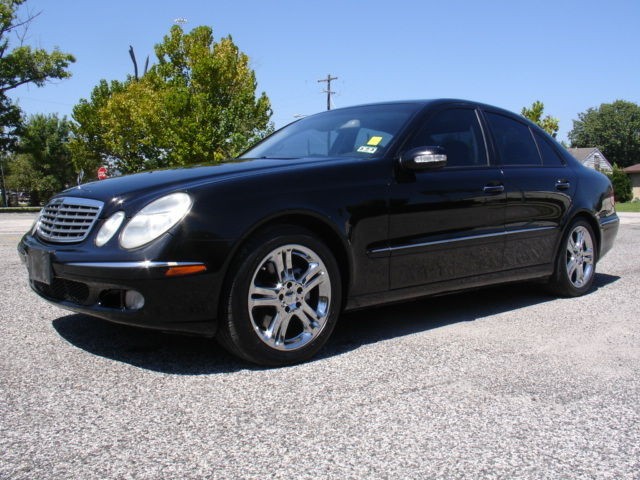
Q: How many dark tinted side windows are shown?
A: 3